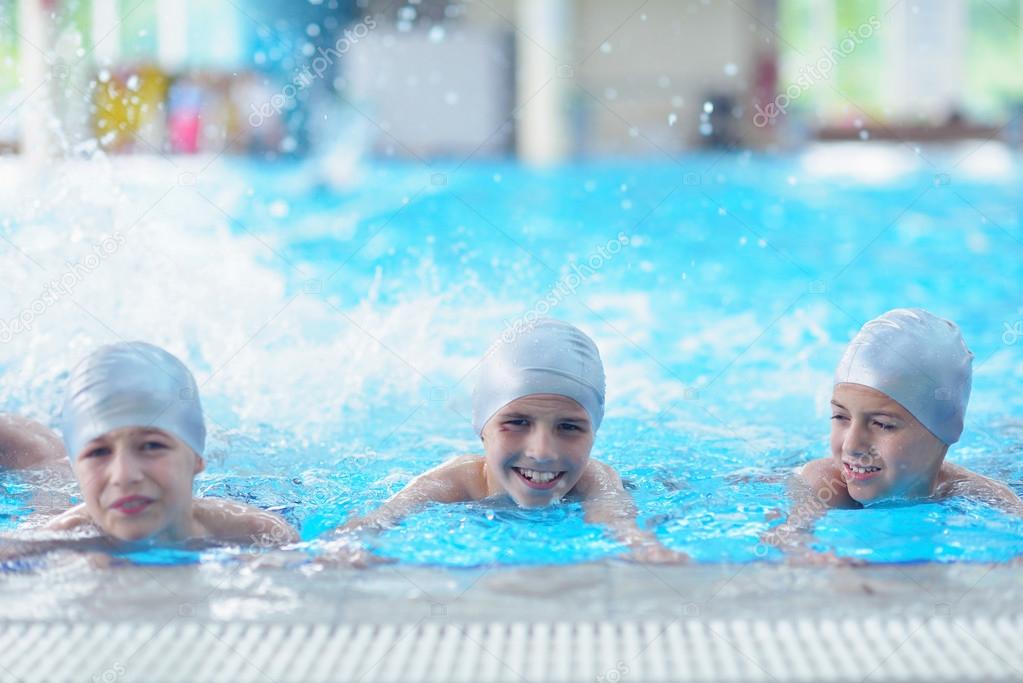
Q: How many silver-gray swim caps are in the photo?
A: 3